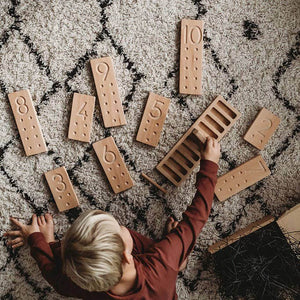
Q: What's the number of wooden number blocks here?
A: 9